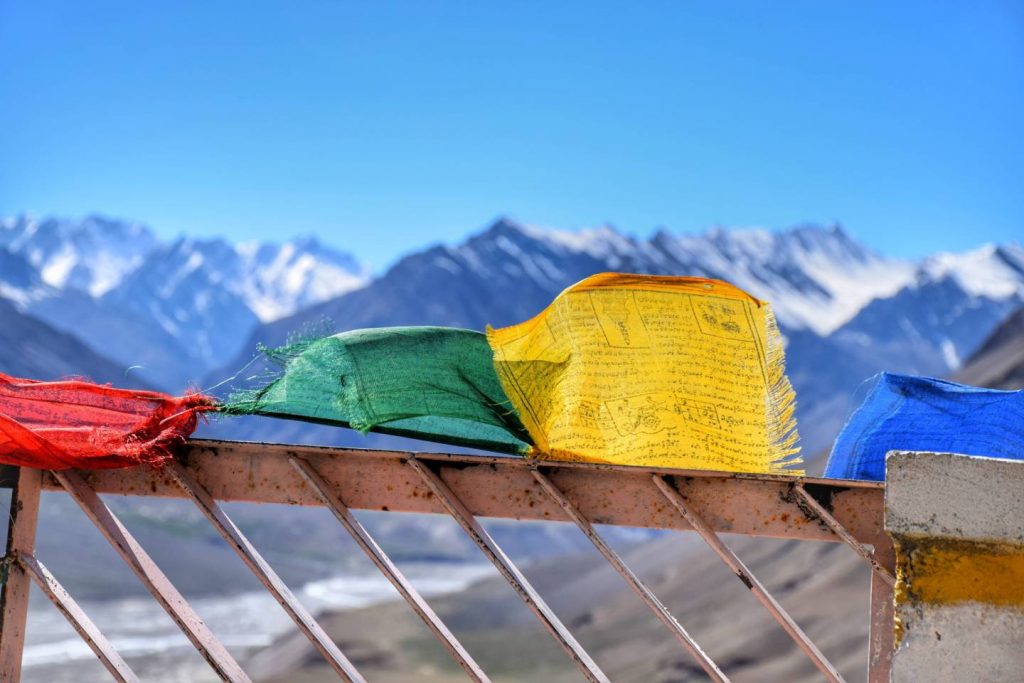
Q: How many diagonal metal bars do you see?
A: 8